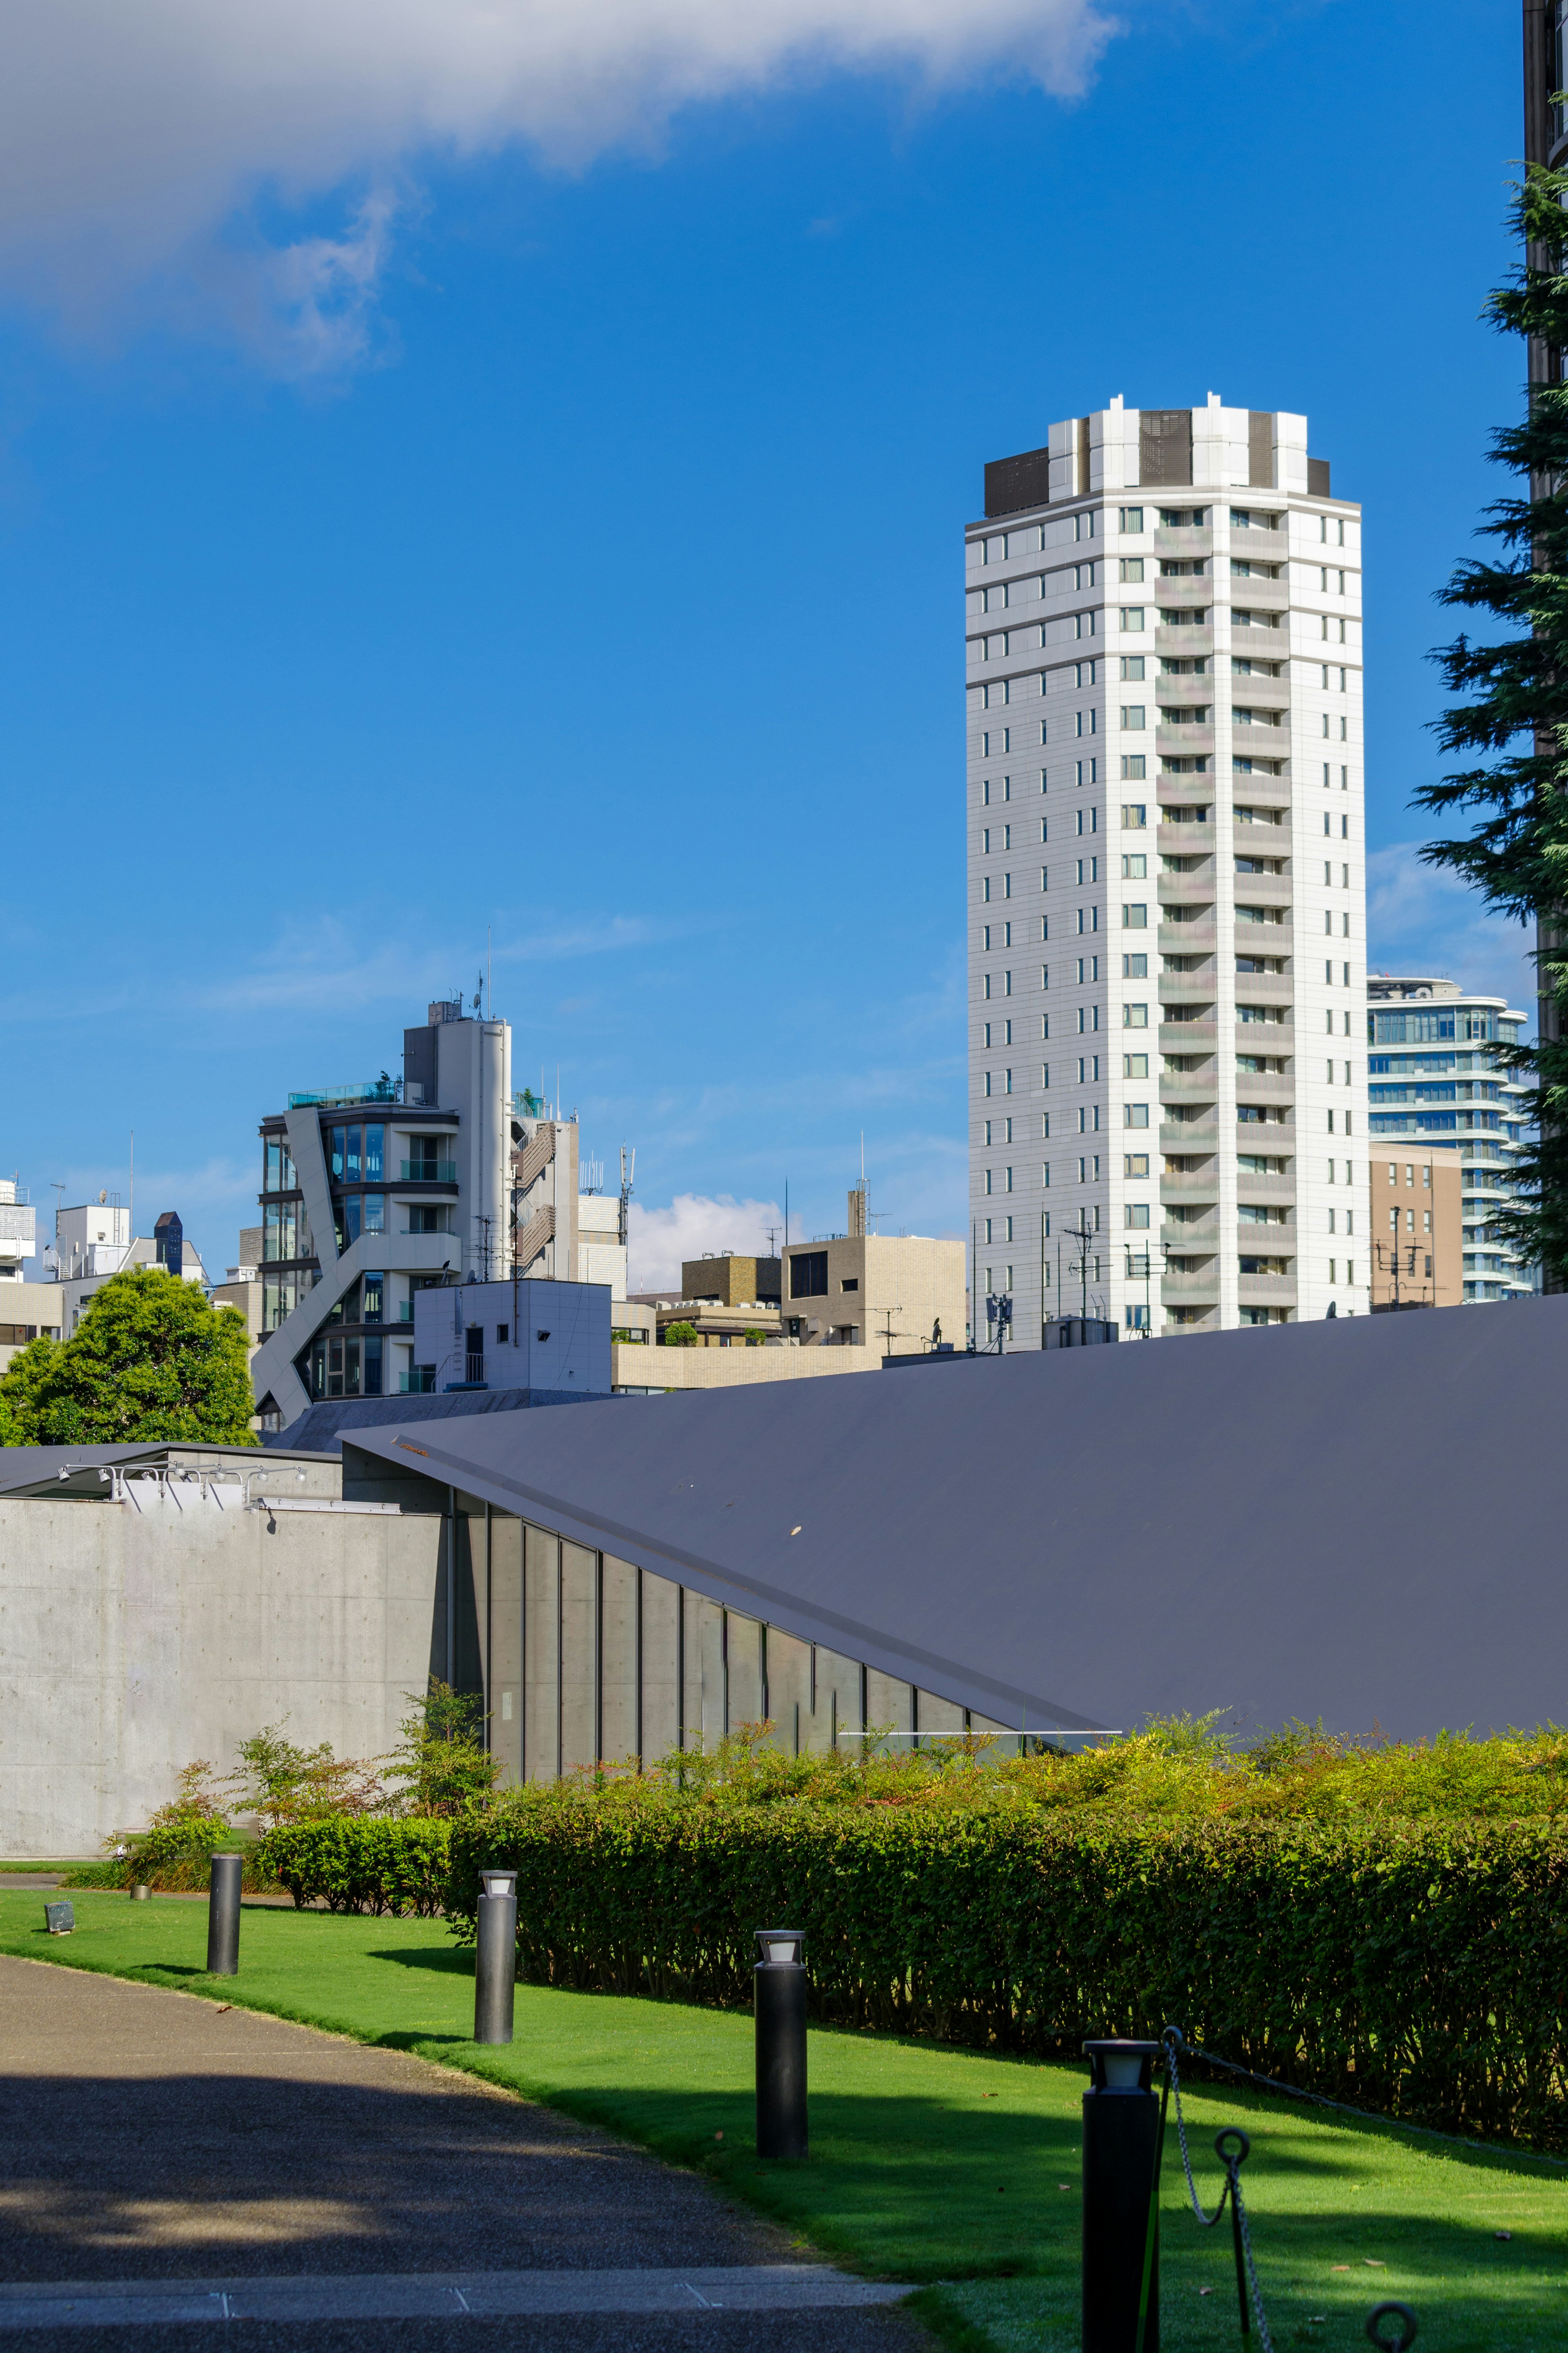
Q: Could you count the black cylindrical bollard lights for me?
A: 4